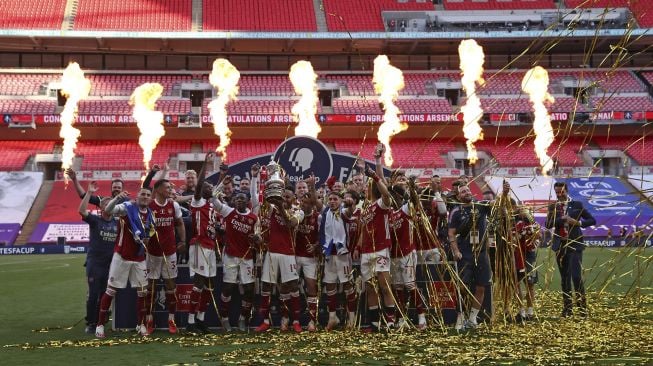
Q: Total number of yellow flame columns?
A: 7